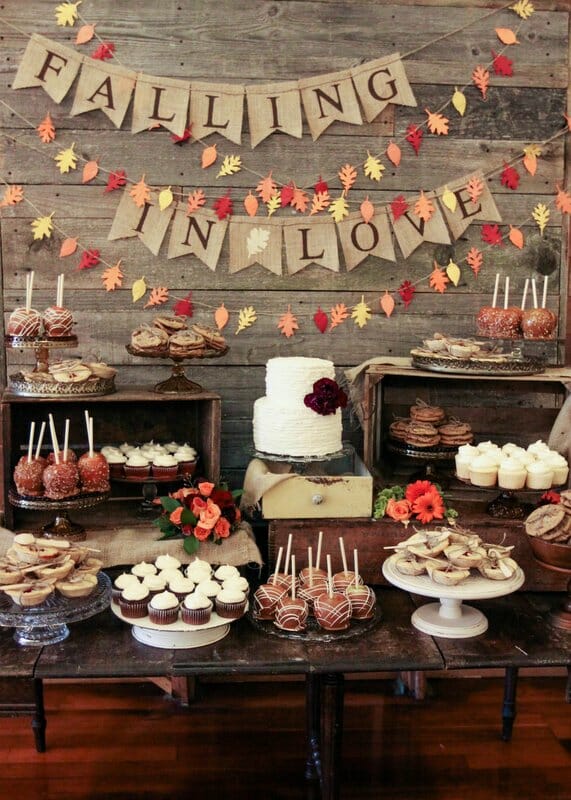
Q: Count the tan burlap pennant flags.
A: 14